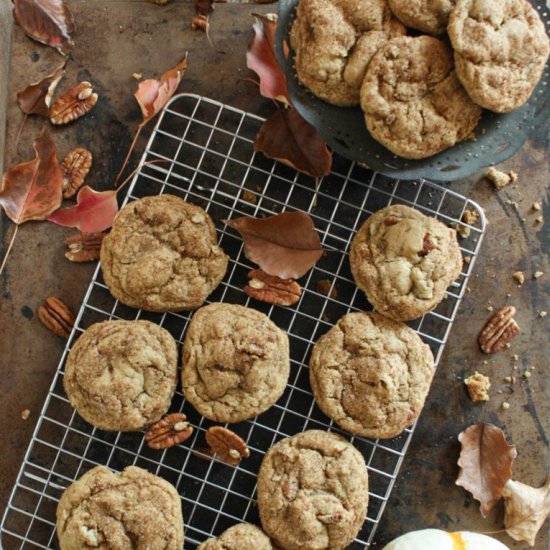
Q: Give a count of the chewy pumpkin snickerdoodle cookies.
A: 12